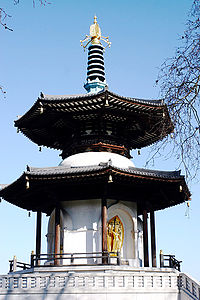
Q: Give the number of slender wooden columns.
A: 5